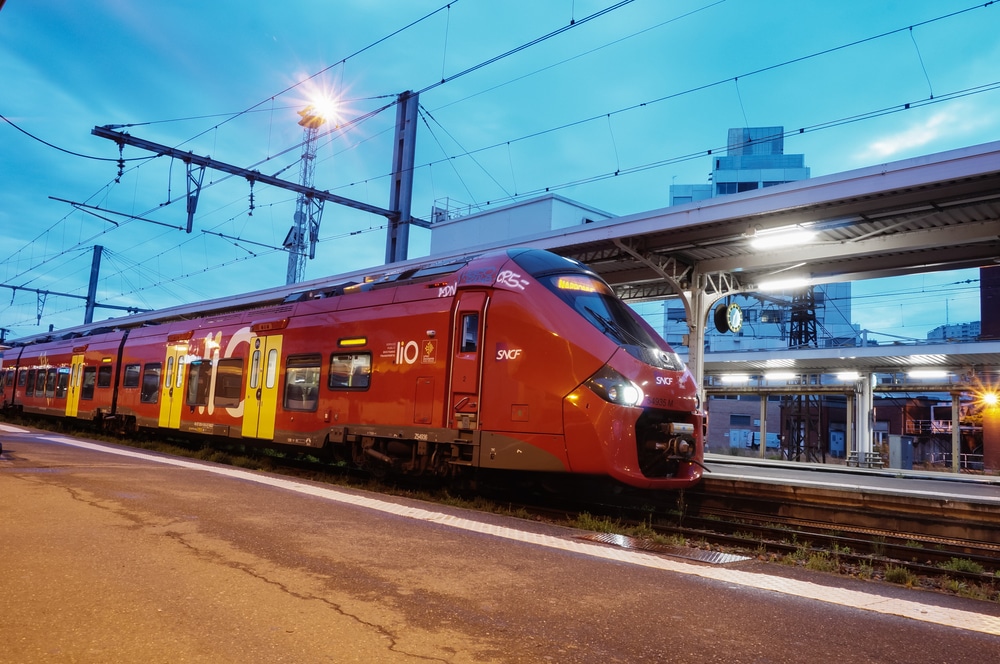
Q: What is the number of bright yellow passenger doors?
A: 3